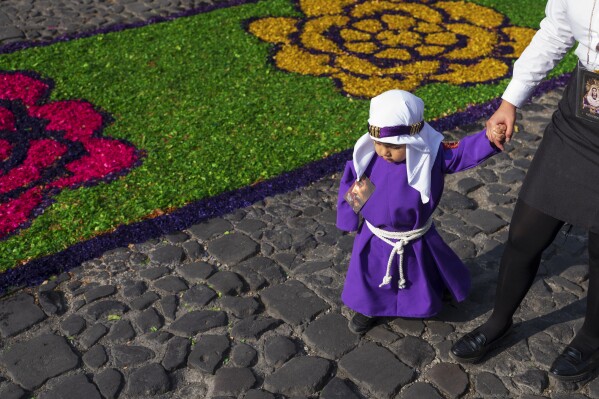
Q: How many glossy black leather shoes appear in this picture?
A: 2